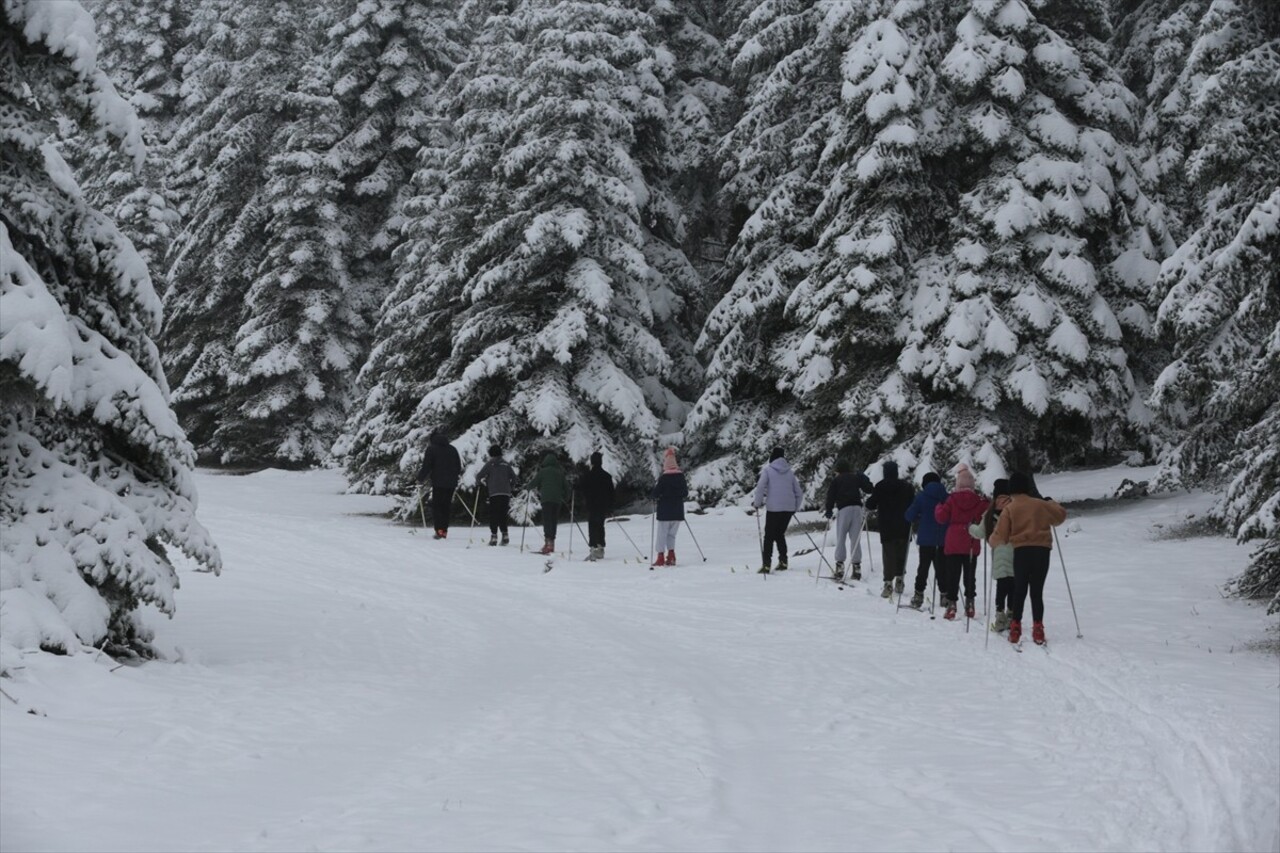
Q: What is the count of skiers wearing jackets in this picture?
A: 12